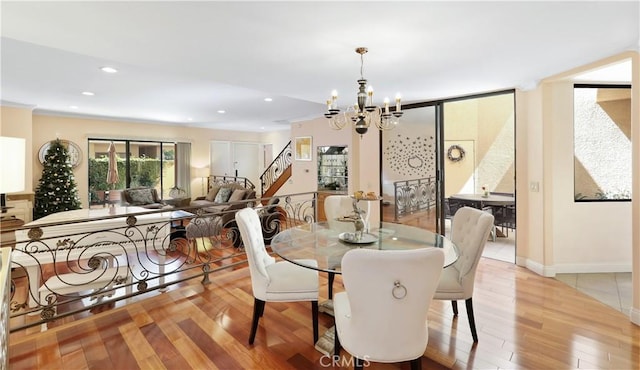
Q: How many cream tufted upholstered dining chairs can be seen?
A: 4